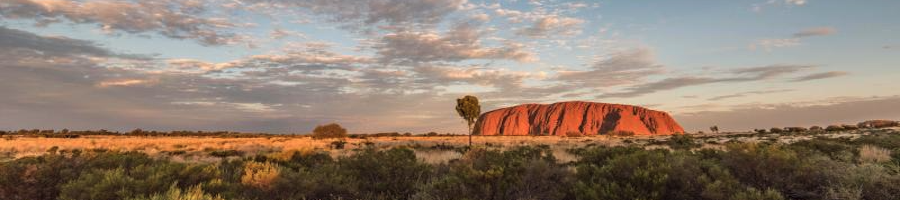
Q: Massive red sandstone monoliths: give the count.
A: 1